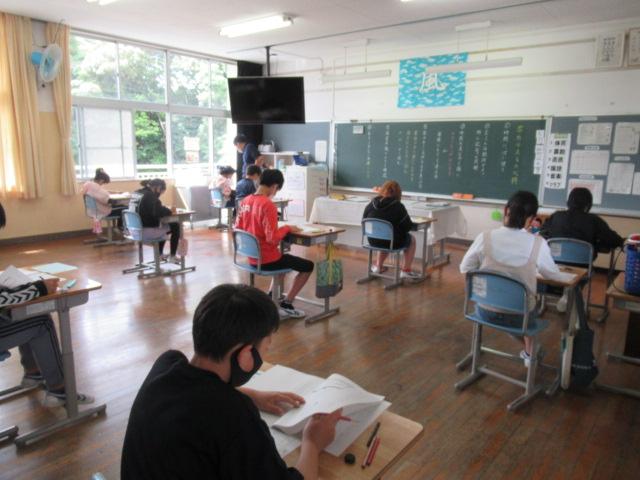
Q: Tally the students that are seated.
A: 10